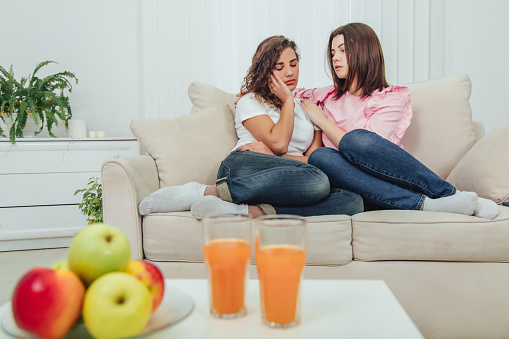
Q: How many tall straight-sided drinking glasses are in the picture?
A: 2